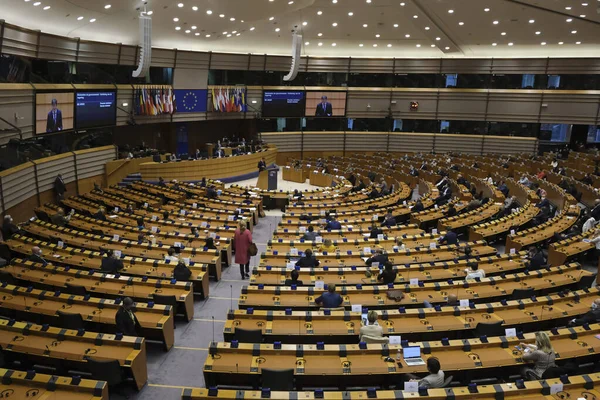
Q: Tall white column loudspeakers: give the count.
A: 2